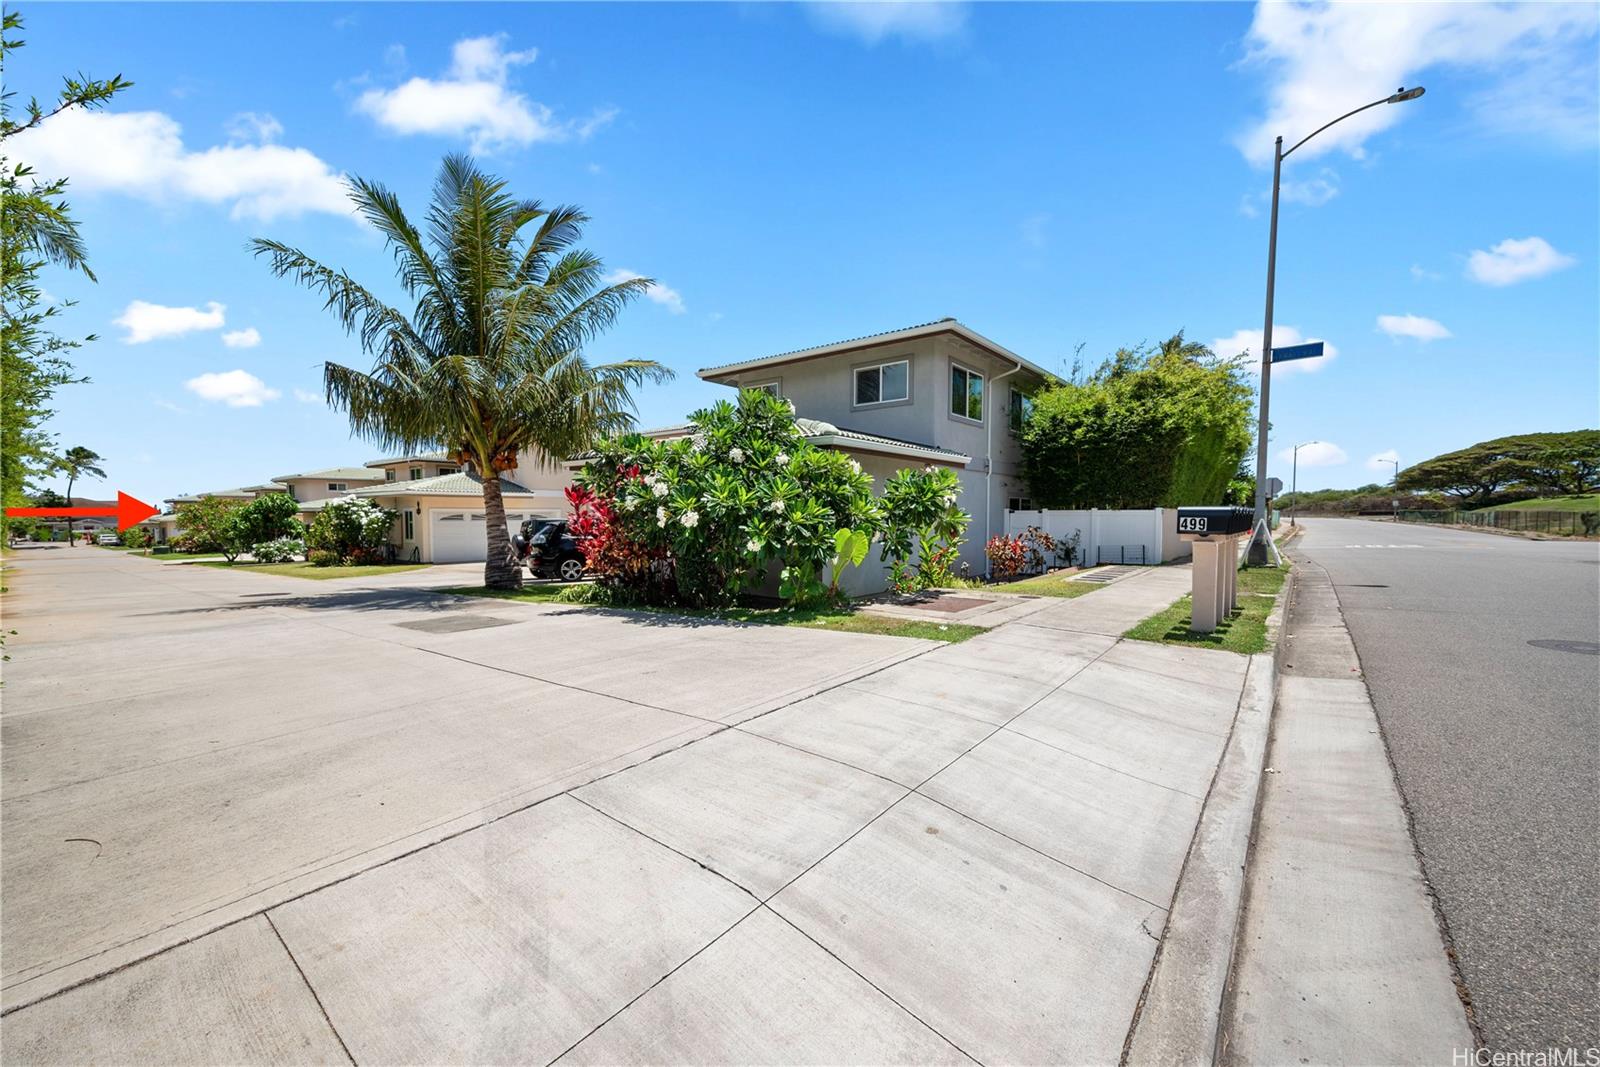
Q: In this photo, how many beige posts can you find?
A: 4